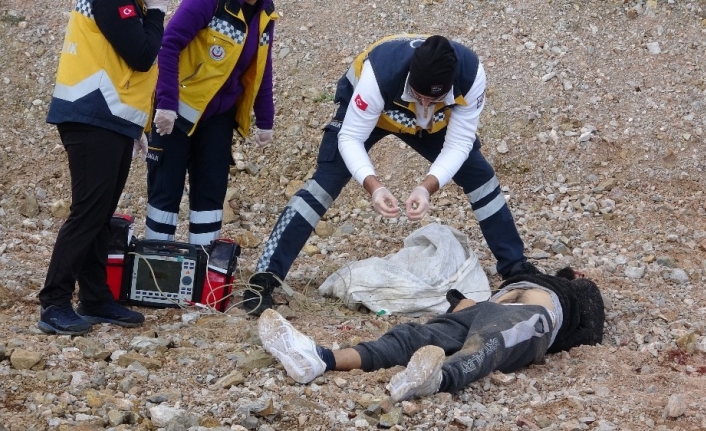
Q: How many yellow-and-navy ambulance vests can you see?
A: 3